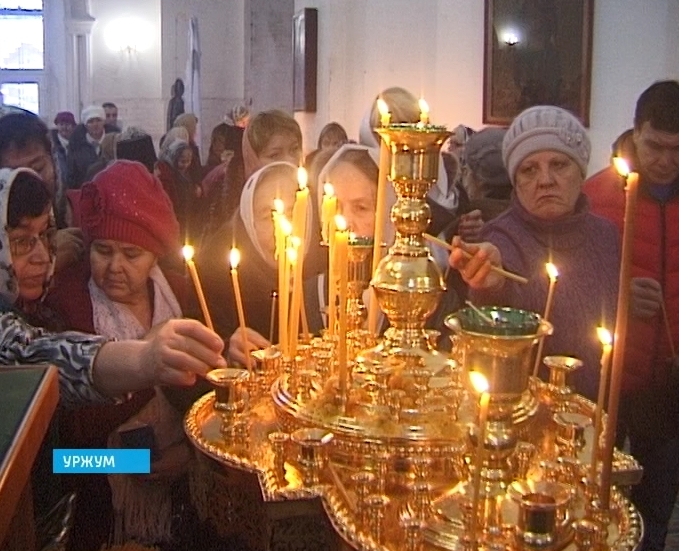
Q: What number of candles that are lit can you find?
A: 15